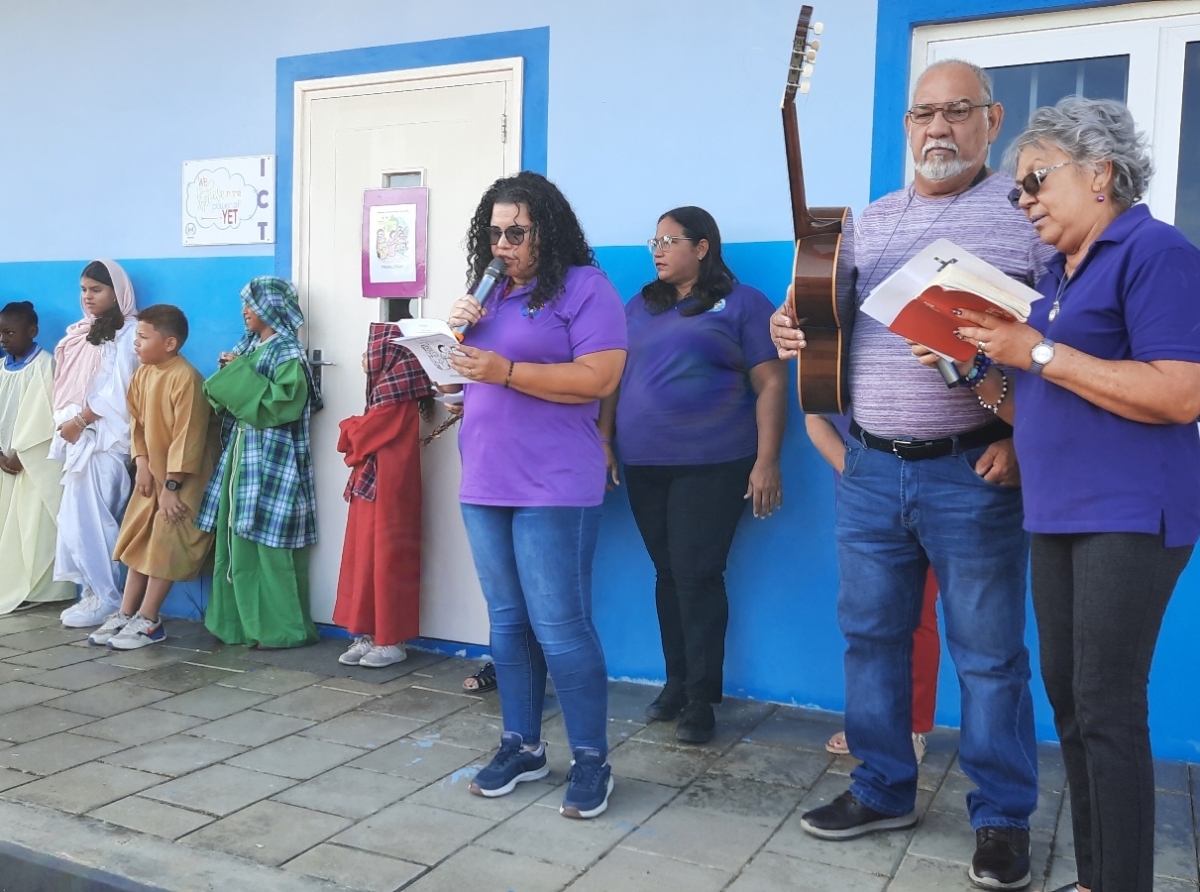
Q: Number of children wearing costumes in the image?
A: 5